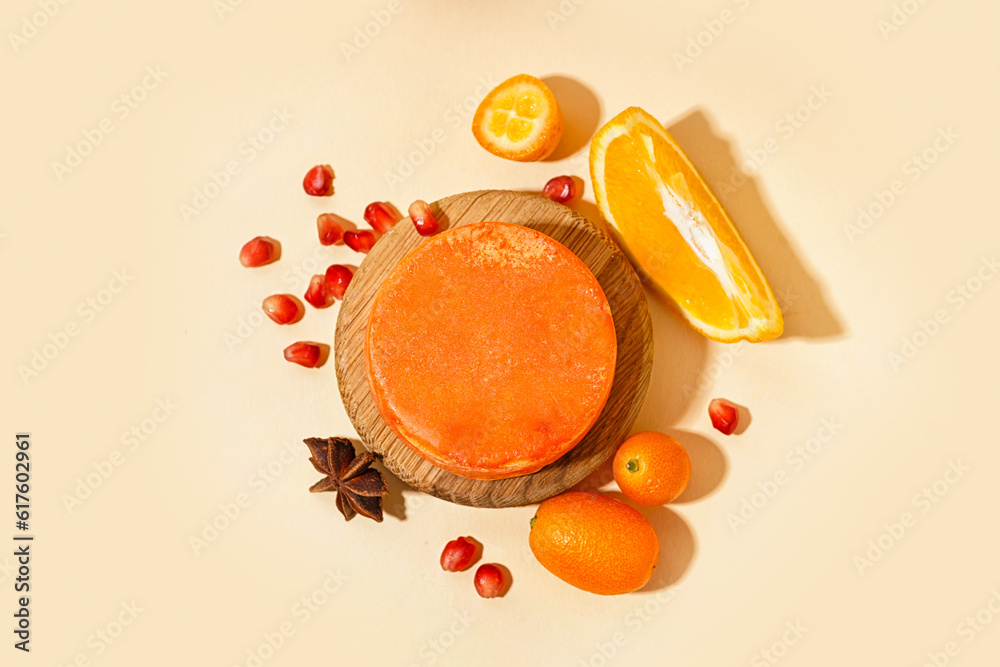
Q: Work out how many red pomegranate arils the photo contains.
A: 14